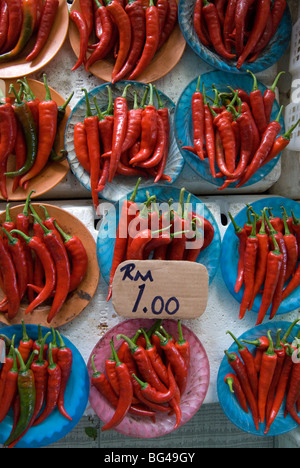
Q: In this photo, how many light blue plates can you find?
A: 7